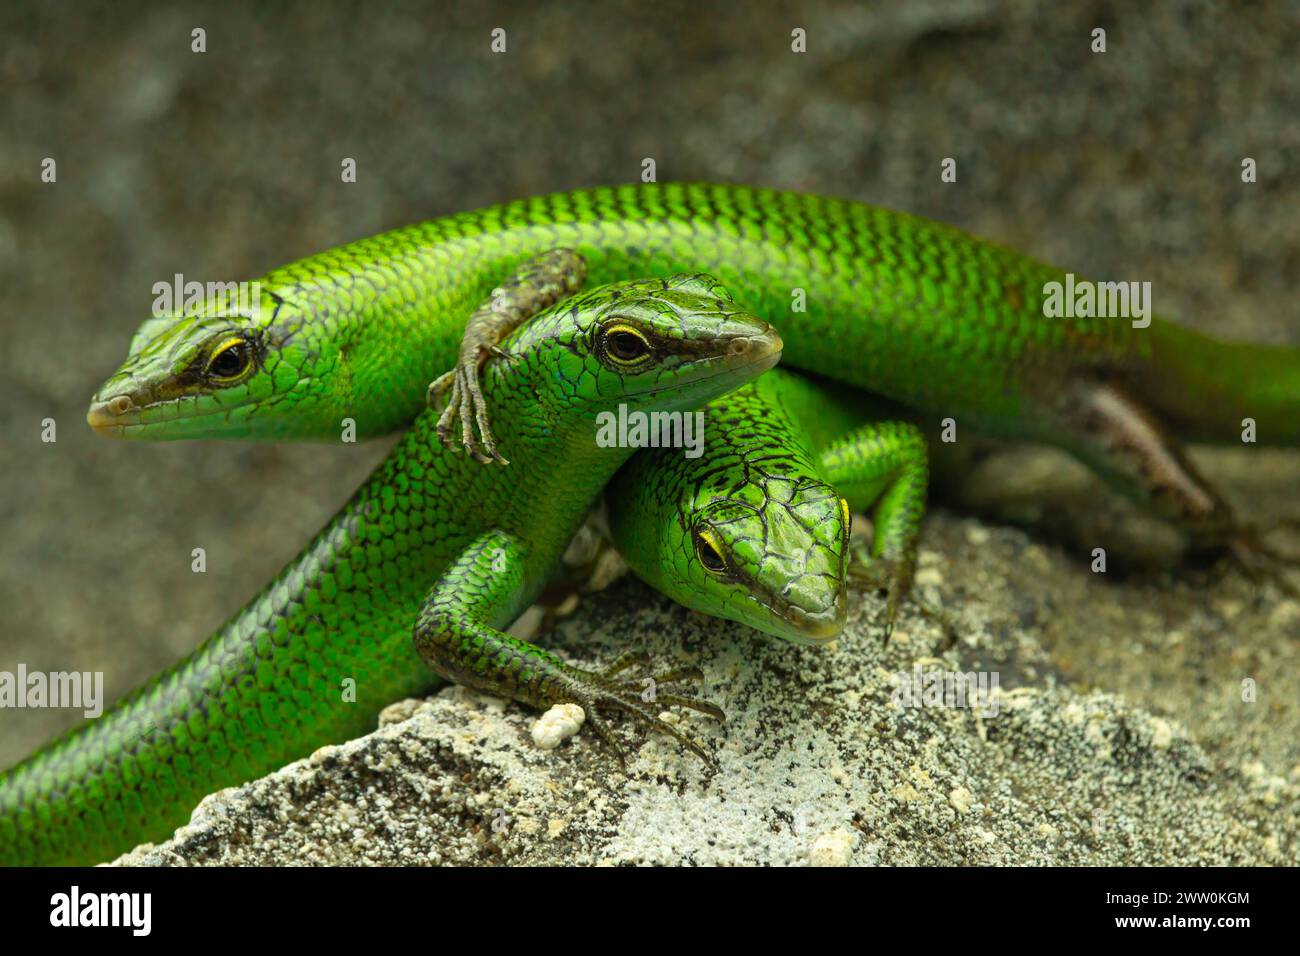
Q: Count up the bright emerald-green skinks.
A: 3